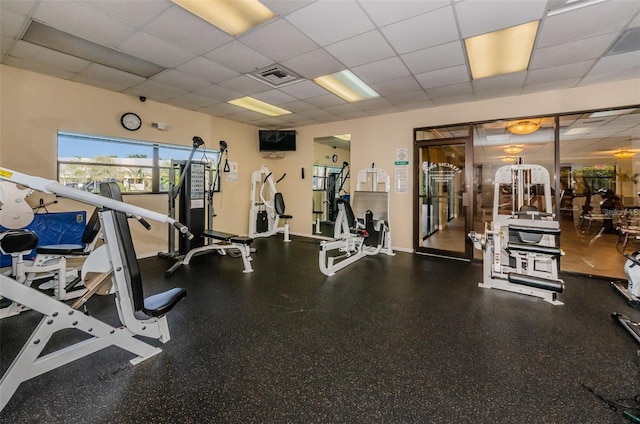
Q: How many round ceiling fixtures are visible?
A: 4